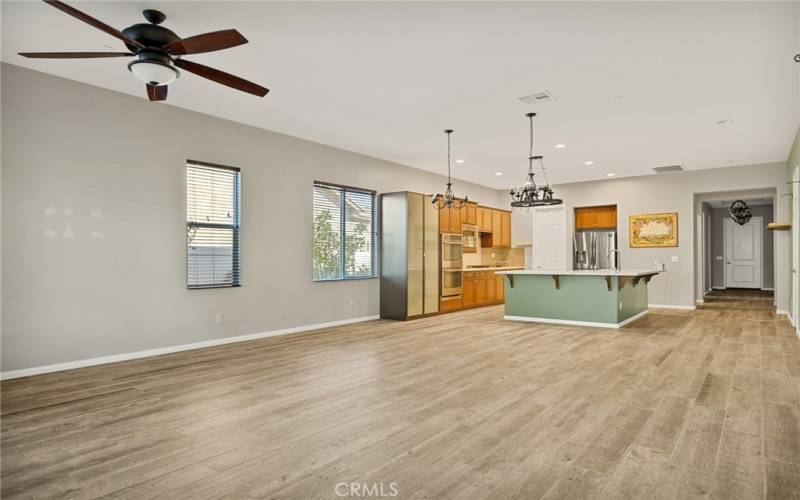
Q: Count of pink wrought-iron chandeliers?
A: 0